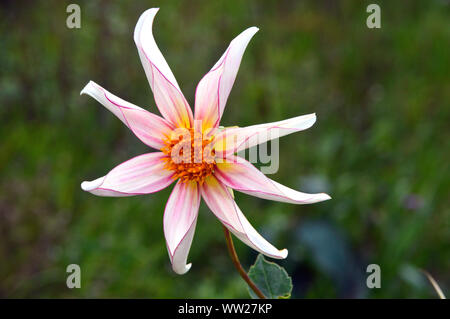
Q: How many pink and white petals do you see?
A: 8